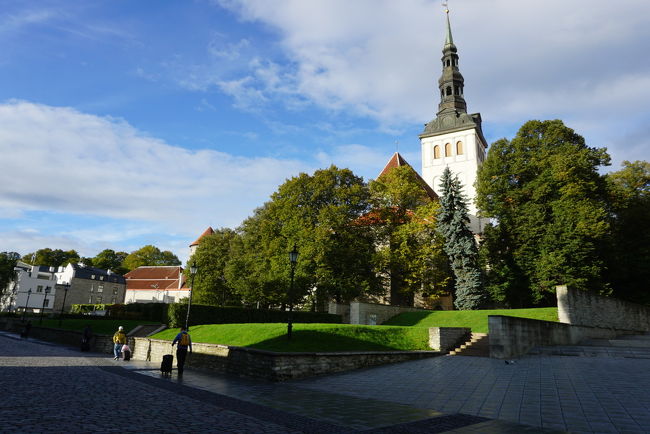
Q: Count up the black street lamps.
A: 5